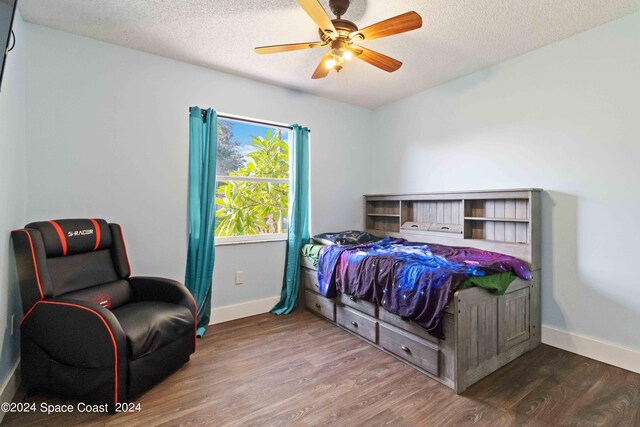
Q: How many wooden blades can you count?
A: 5